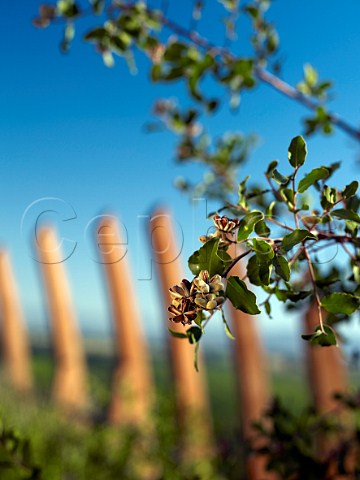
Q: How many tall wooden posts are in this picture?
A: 6